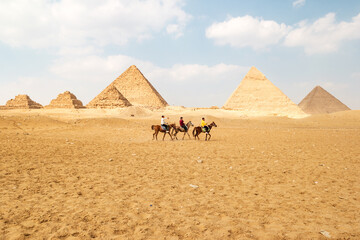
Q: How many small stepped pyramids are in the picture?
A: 2